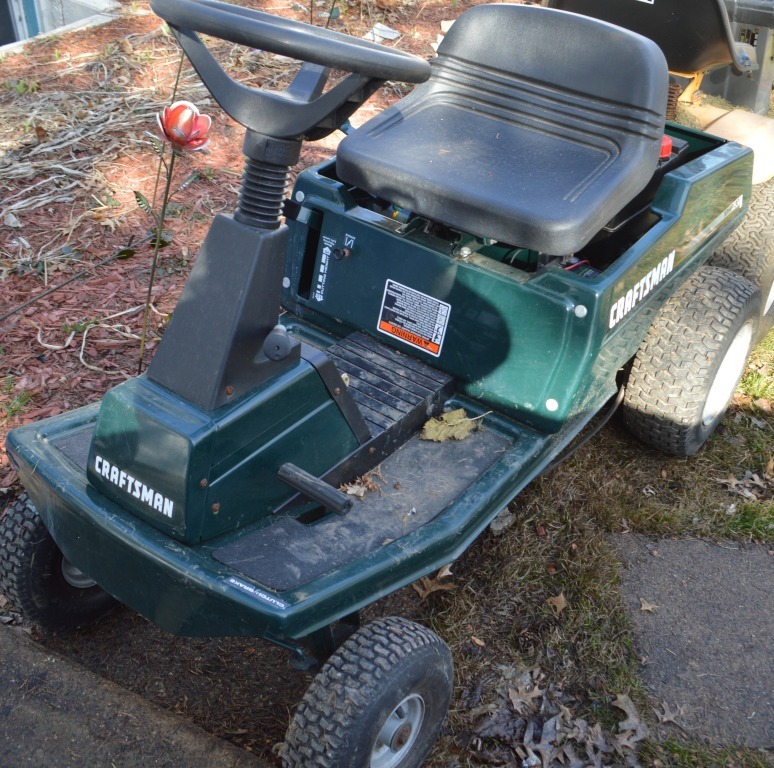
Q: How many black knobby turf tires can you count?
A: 4